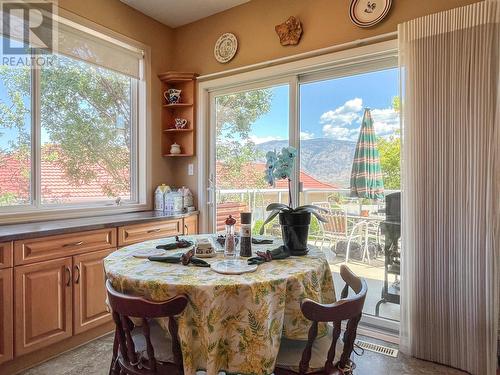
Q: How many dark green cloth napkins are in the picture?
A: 4